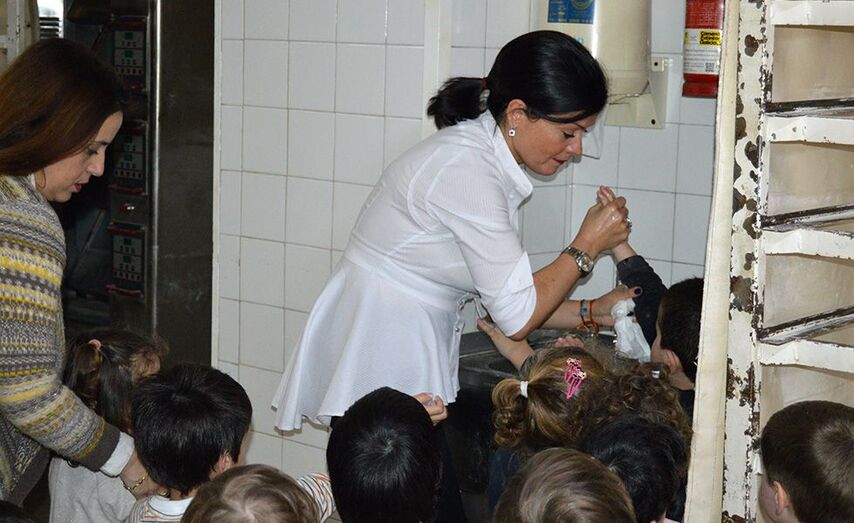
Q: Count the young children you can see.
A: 10